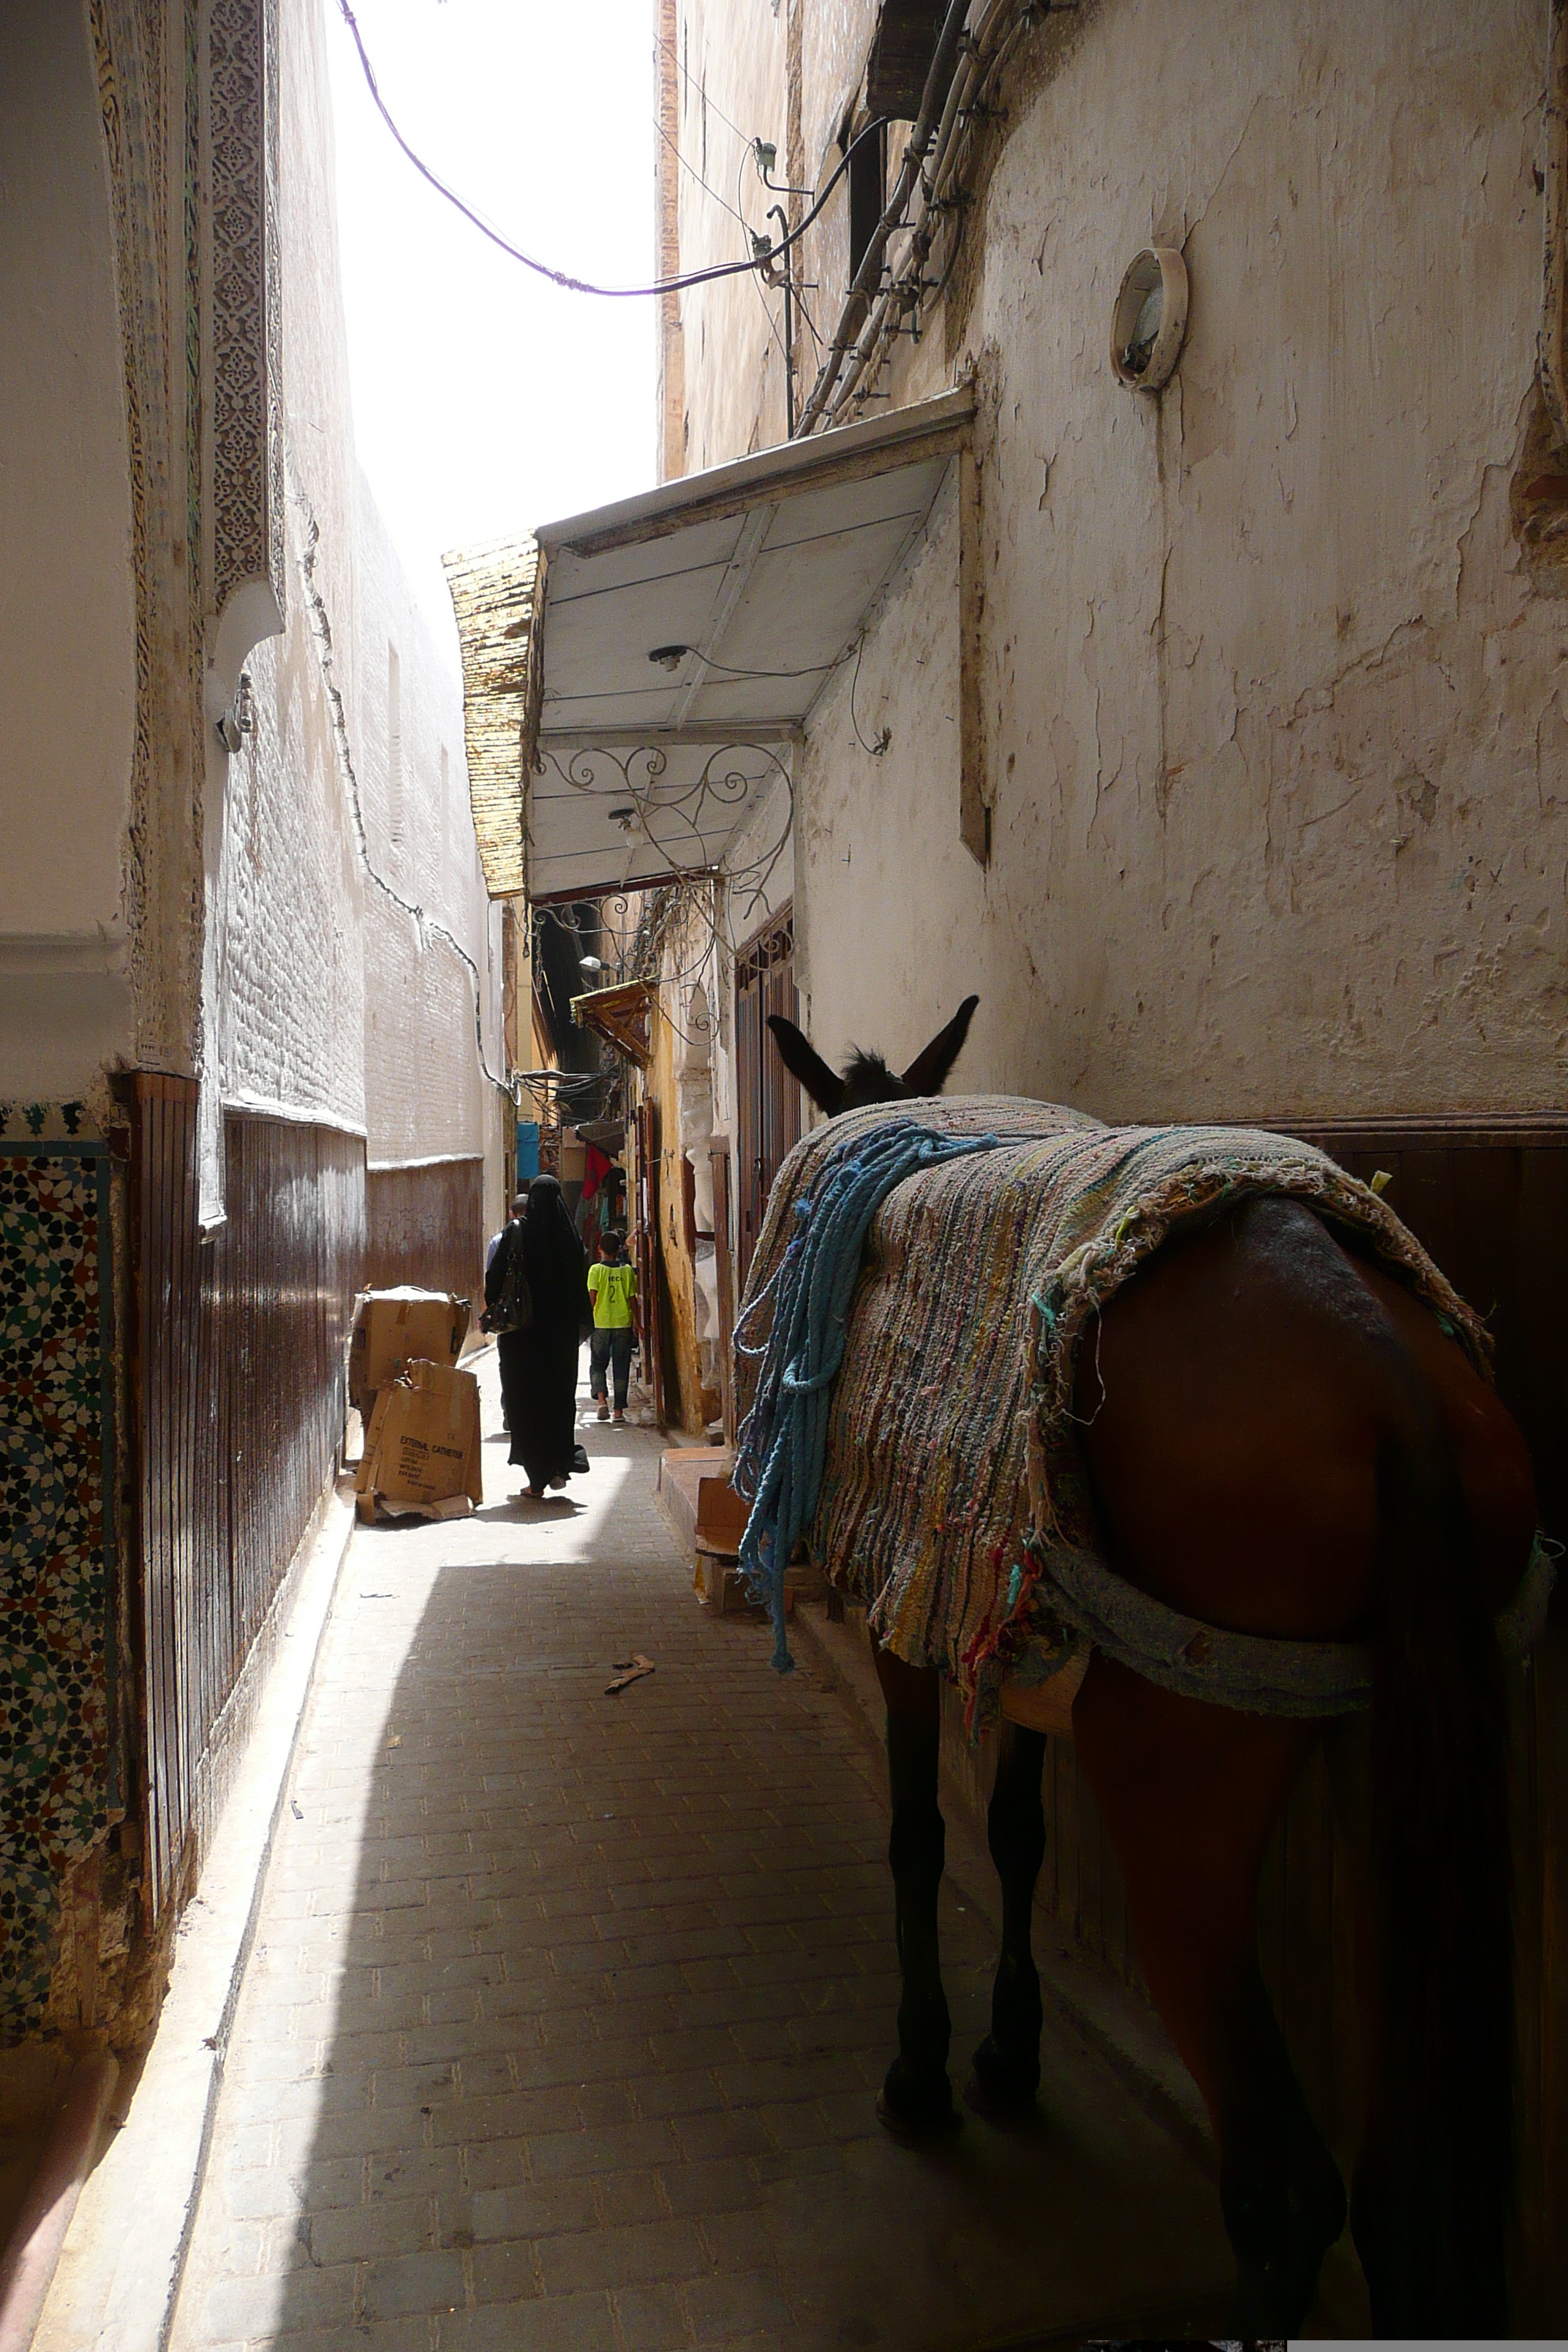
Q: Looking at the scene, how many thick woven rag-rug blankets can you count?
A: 1